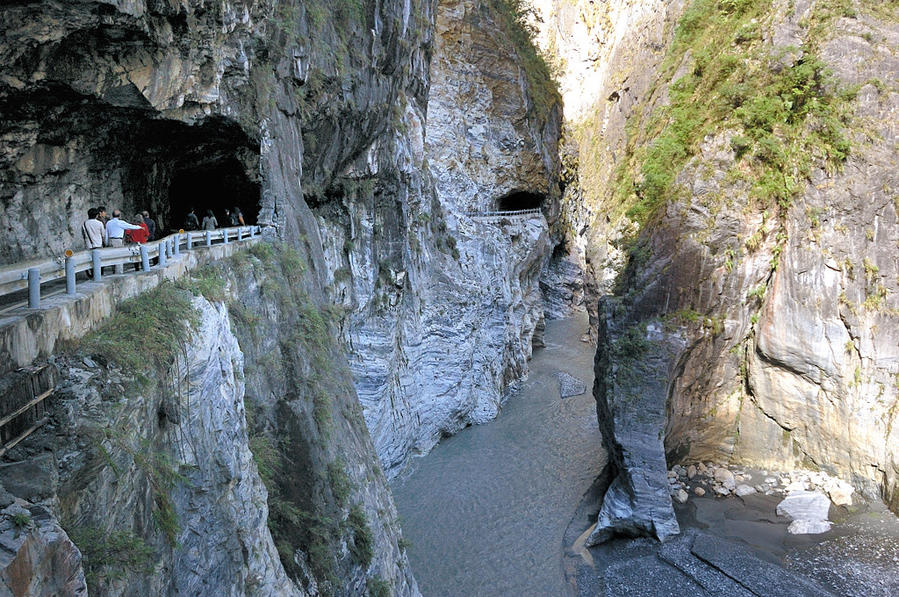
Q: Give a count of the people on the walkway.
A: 9